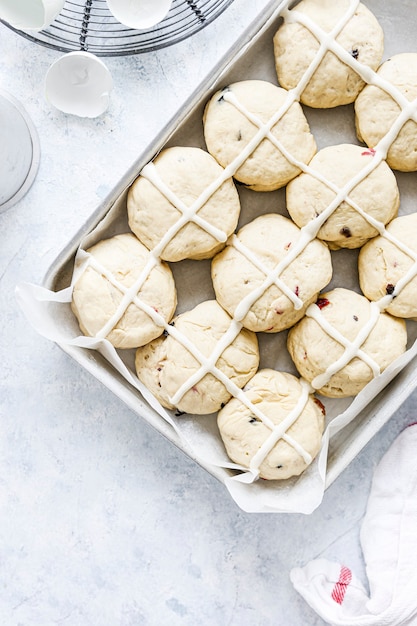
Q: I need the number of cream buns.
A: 11